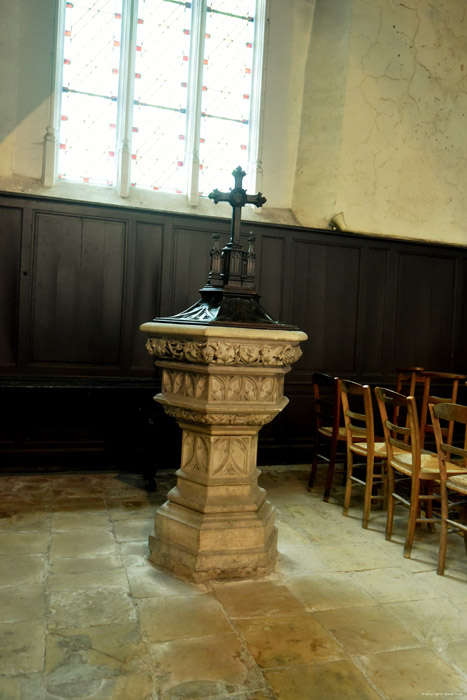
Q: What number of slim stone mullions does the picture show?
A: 2